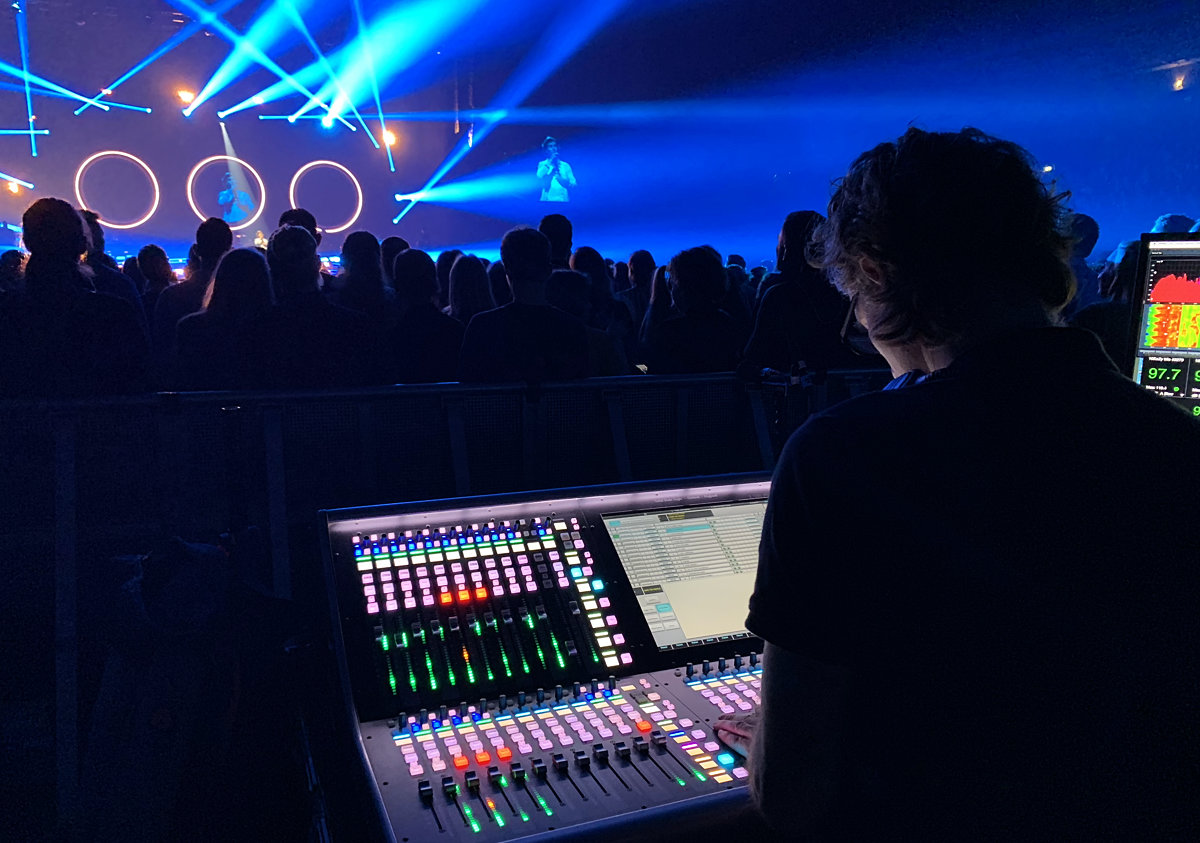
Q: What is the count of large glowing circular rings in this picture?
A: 3